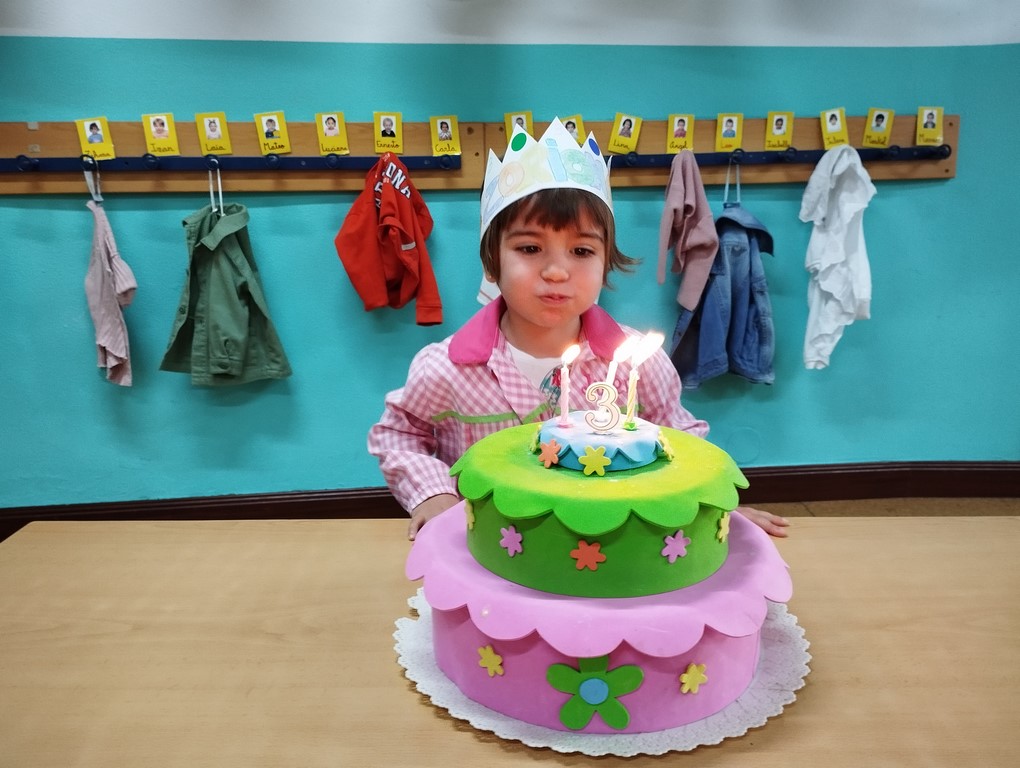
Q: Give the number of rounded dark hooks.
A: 12